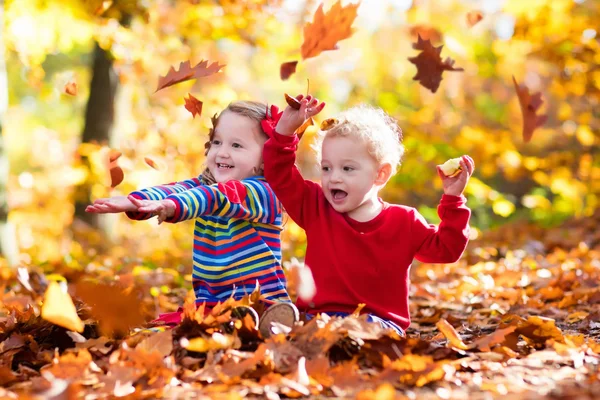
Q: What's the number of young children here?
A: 2